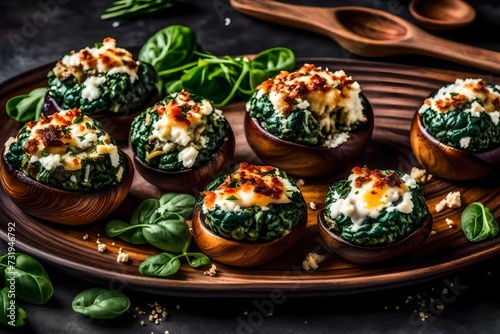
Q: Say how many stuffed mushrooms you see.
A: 7